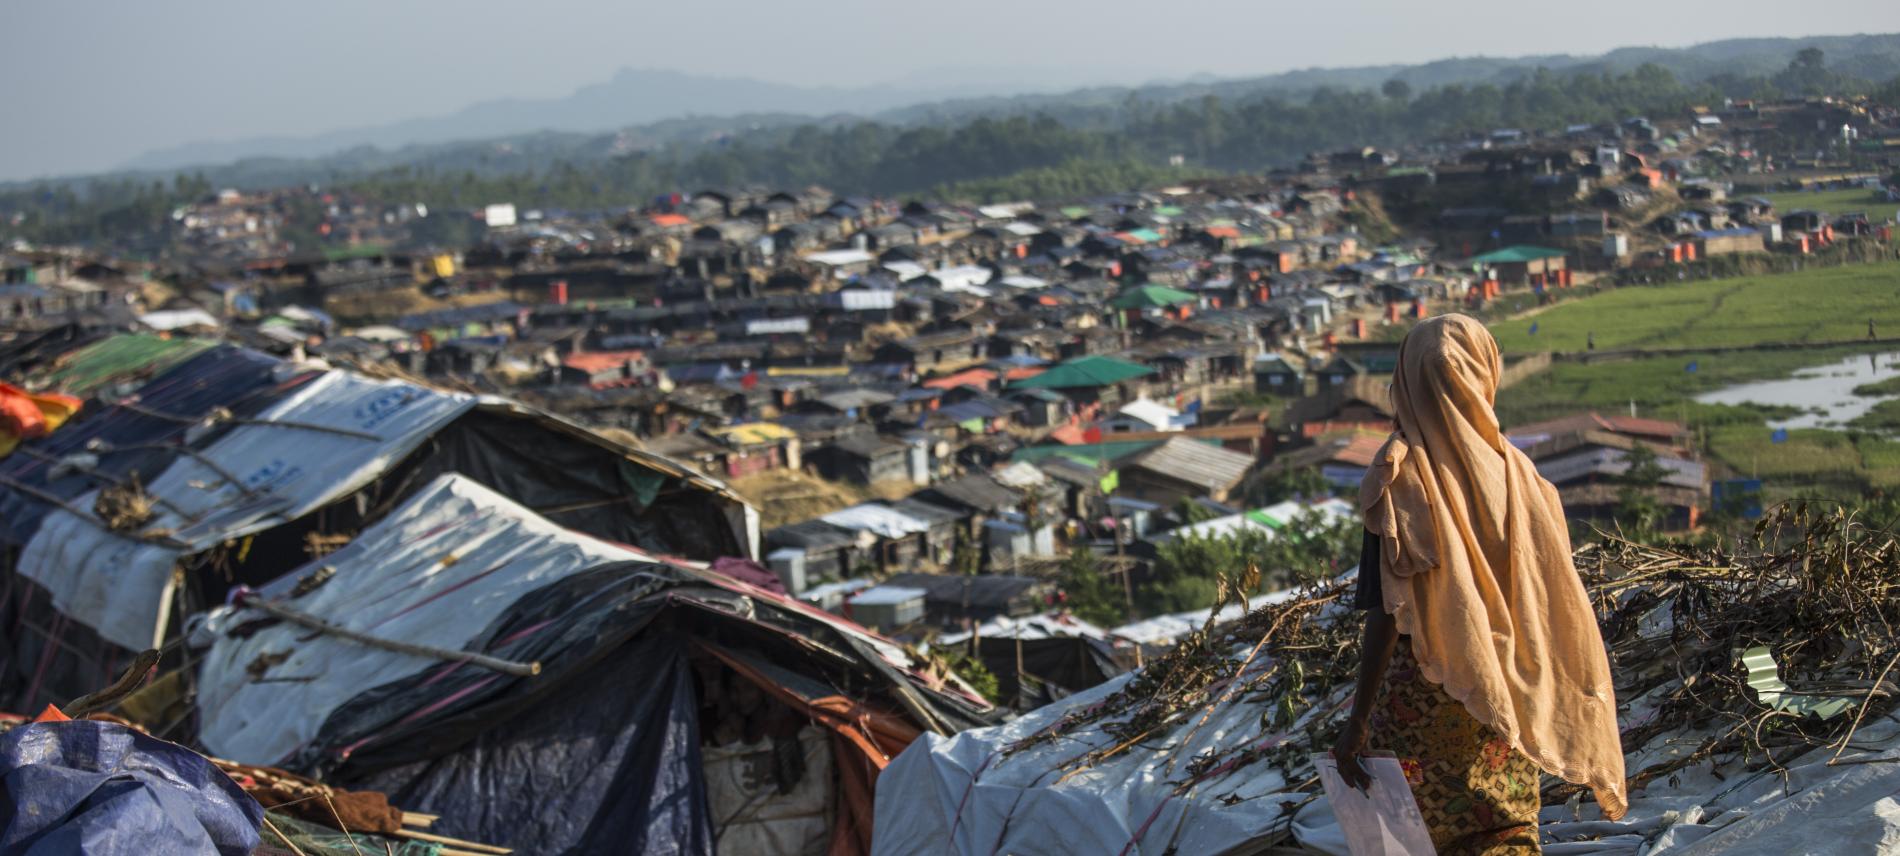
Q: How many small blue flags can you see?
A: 3